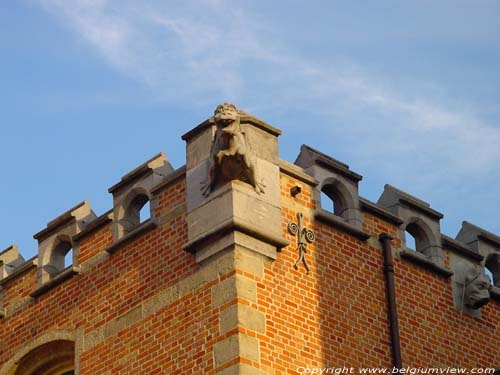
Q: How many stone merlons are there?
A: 6